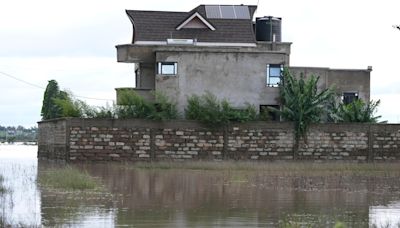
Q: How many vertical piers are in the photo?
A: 5